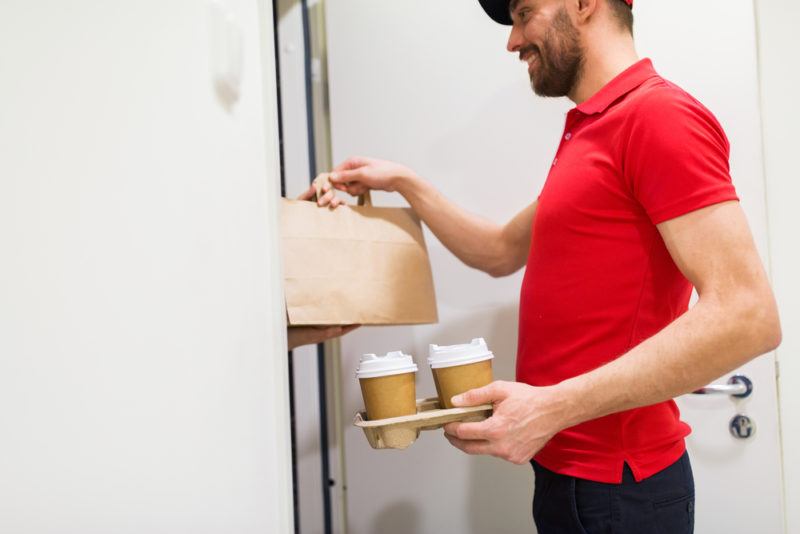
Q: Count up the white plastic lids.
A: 2